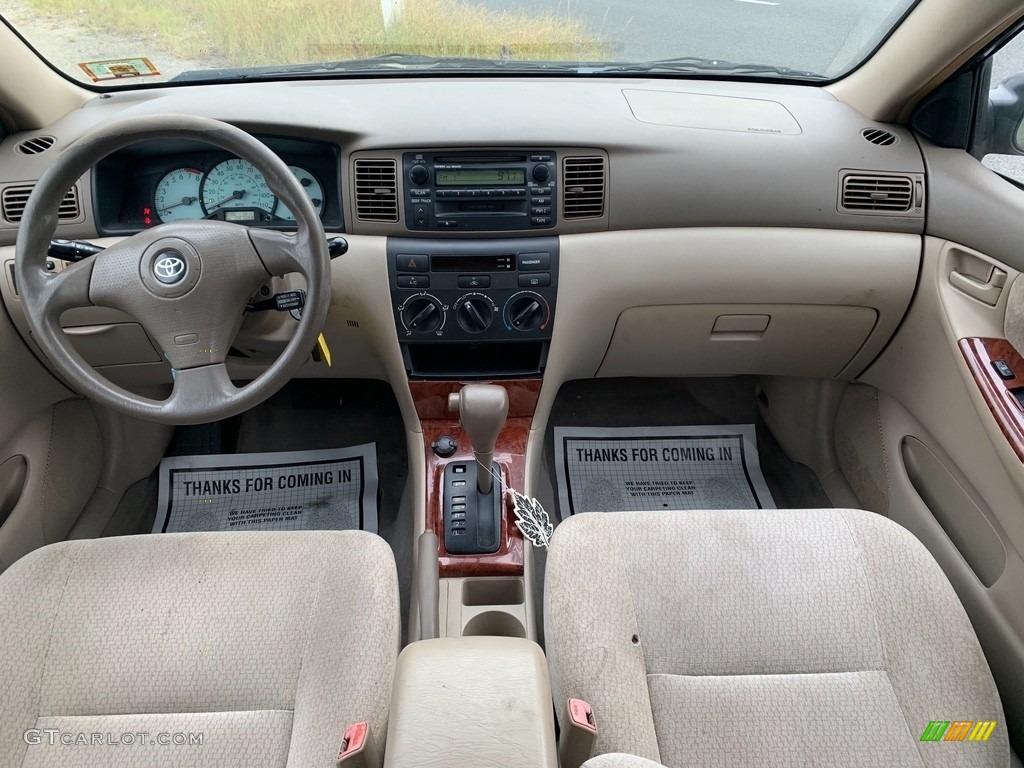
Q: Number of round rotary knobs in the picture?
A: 5